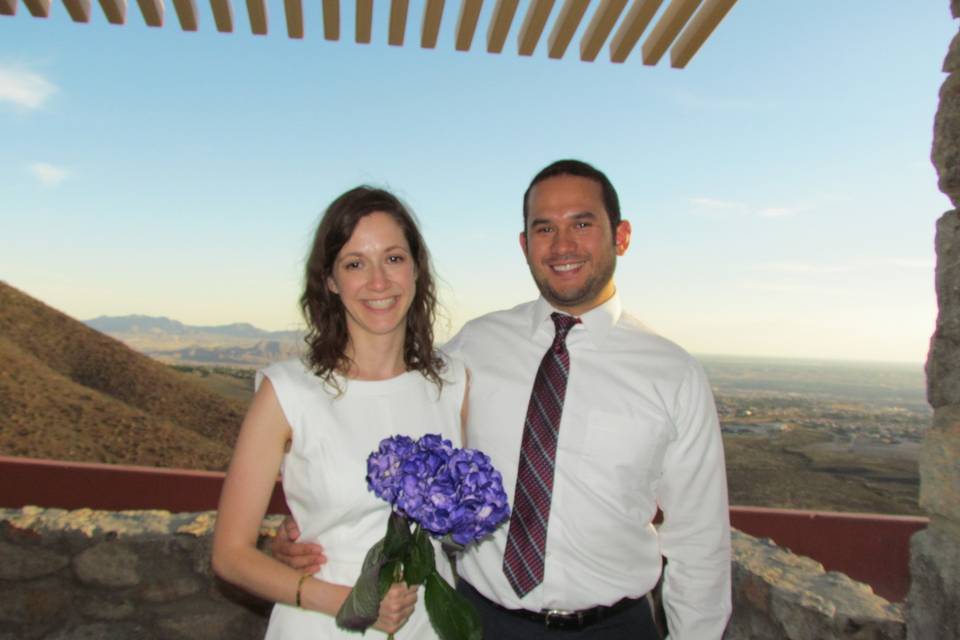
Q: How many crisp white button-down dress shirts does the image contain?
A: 1